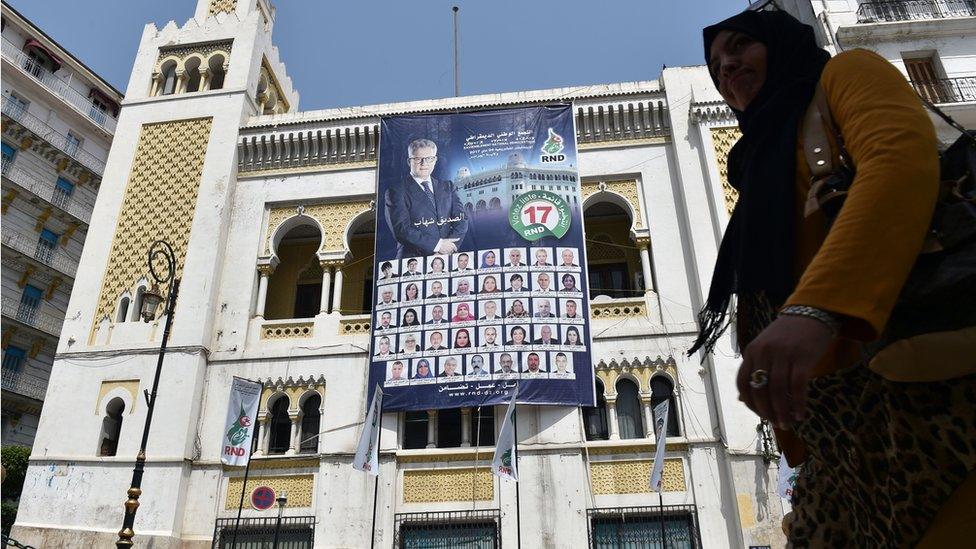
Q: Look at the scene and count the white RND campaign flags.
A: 5